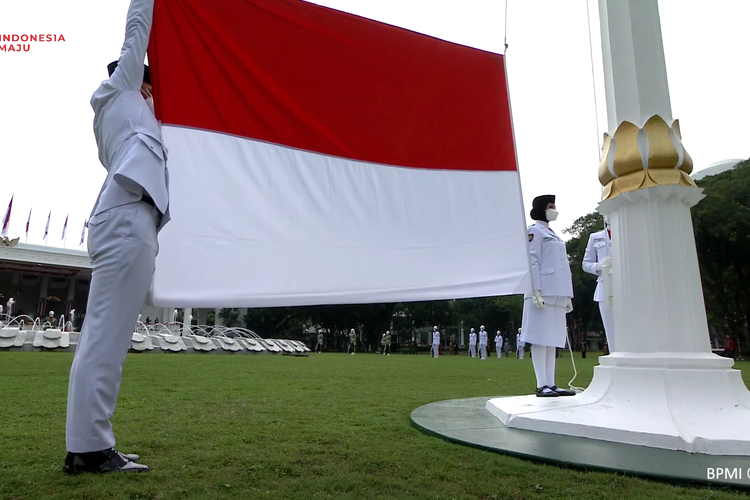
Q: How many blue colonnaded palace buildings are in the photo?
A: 0